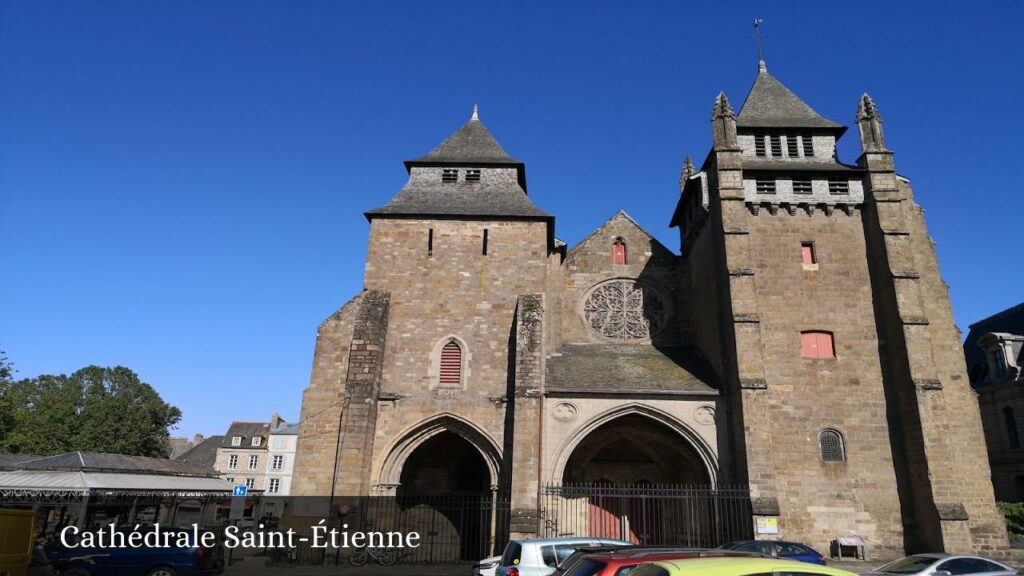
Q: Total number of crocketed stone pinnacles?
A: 3